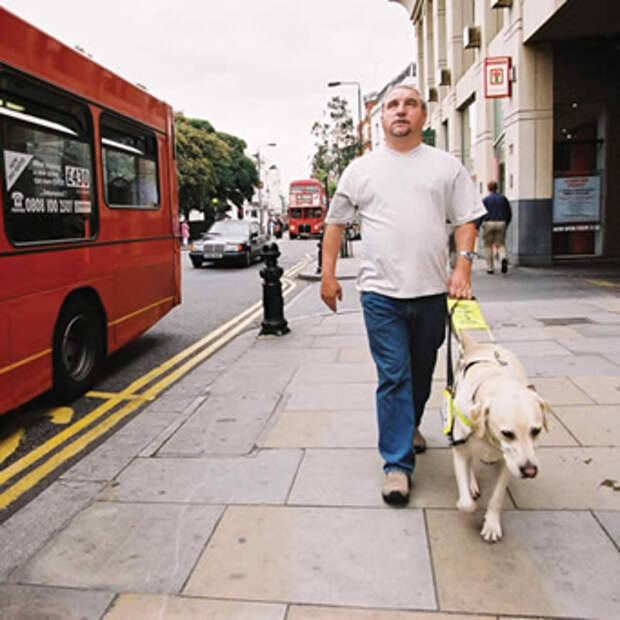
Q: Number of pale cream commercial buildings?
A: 1